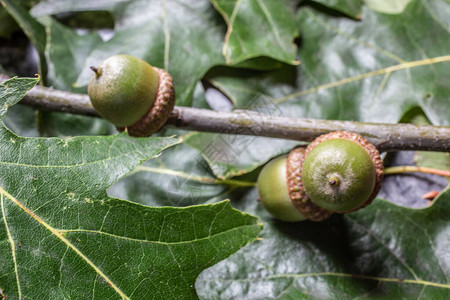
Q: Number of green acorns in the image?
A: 3